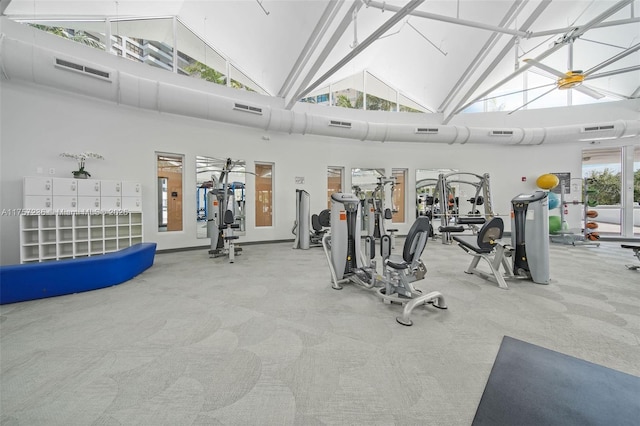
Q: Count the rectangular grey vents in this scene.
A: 6